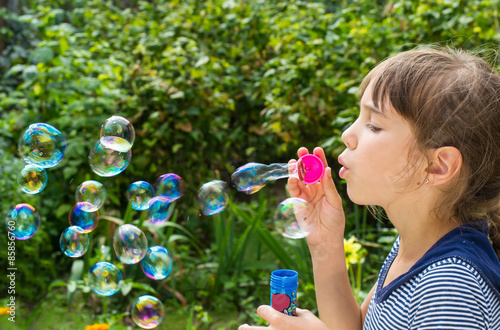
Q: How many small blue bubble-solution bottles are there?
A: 1